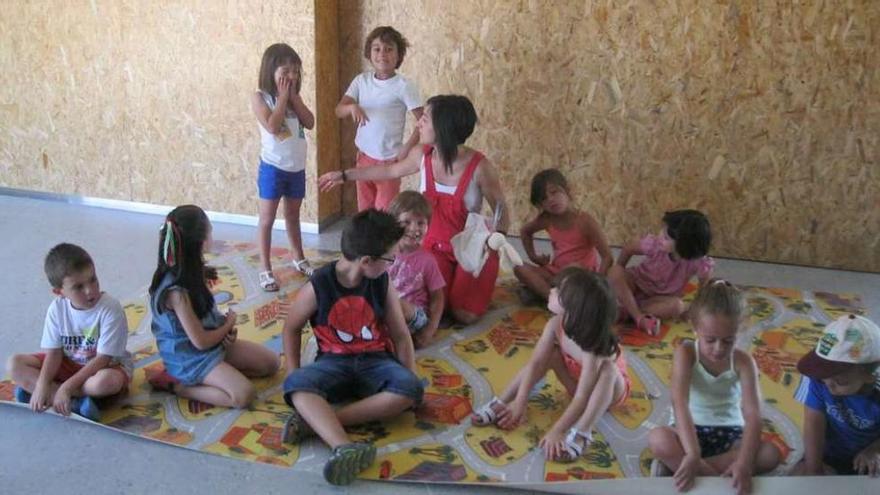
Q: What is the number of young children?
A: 11